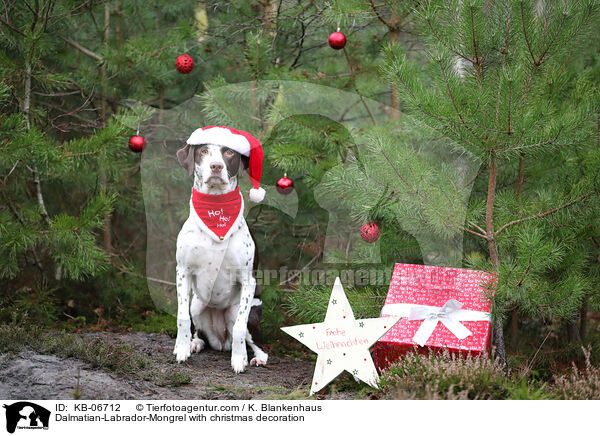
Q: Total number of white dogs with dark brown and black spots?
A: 1